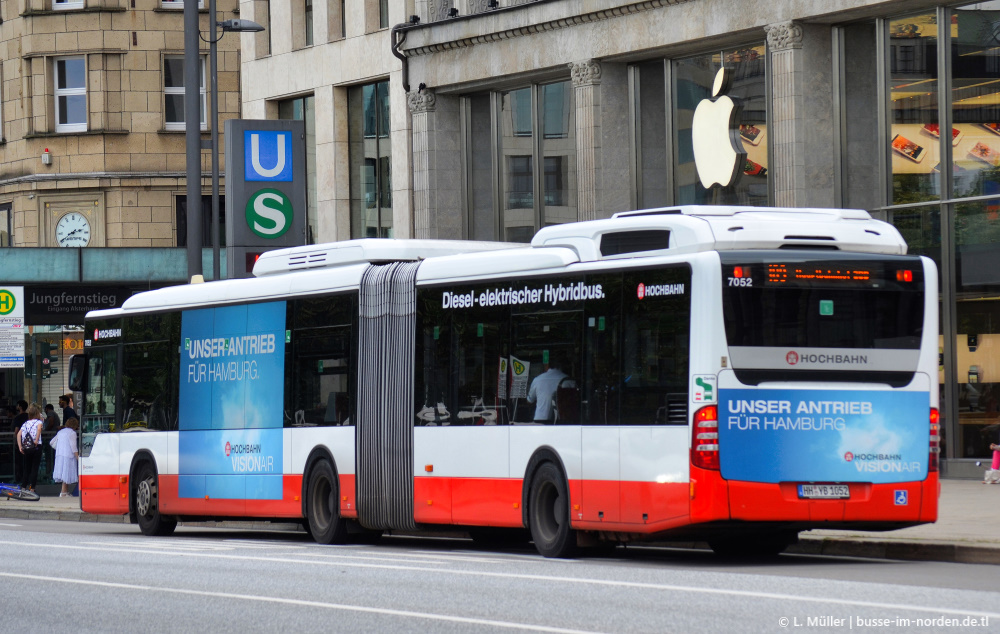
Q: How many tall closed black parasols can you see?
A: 0